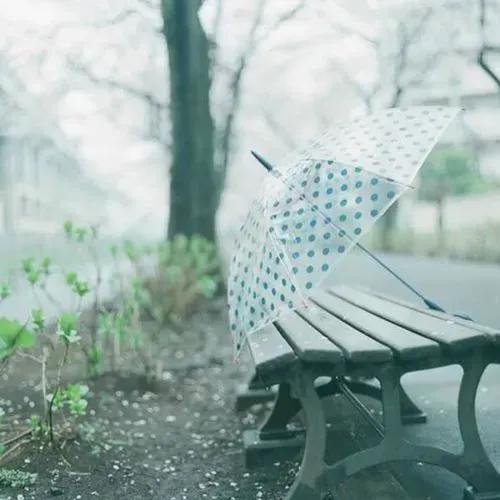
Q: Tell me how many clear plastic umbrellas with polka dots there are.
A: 1